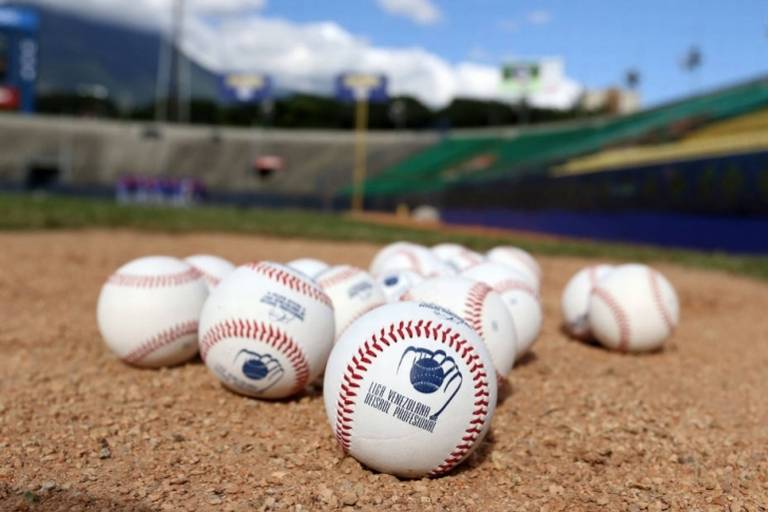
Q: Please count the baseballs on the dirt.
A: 14